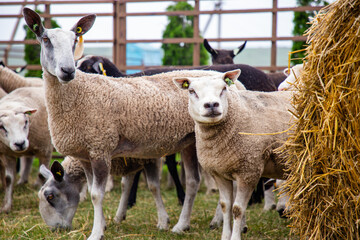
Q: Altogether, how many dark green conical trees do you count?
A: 3